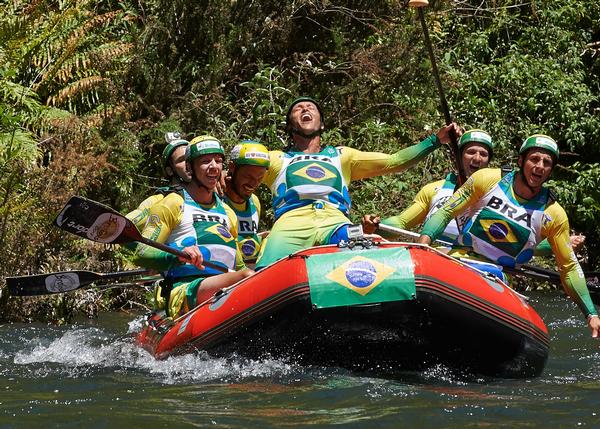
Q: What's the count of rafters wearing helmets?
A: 6